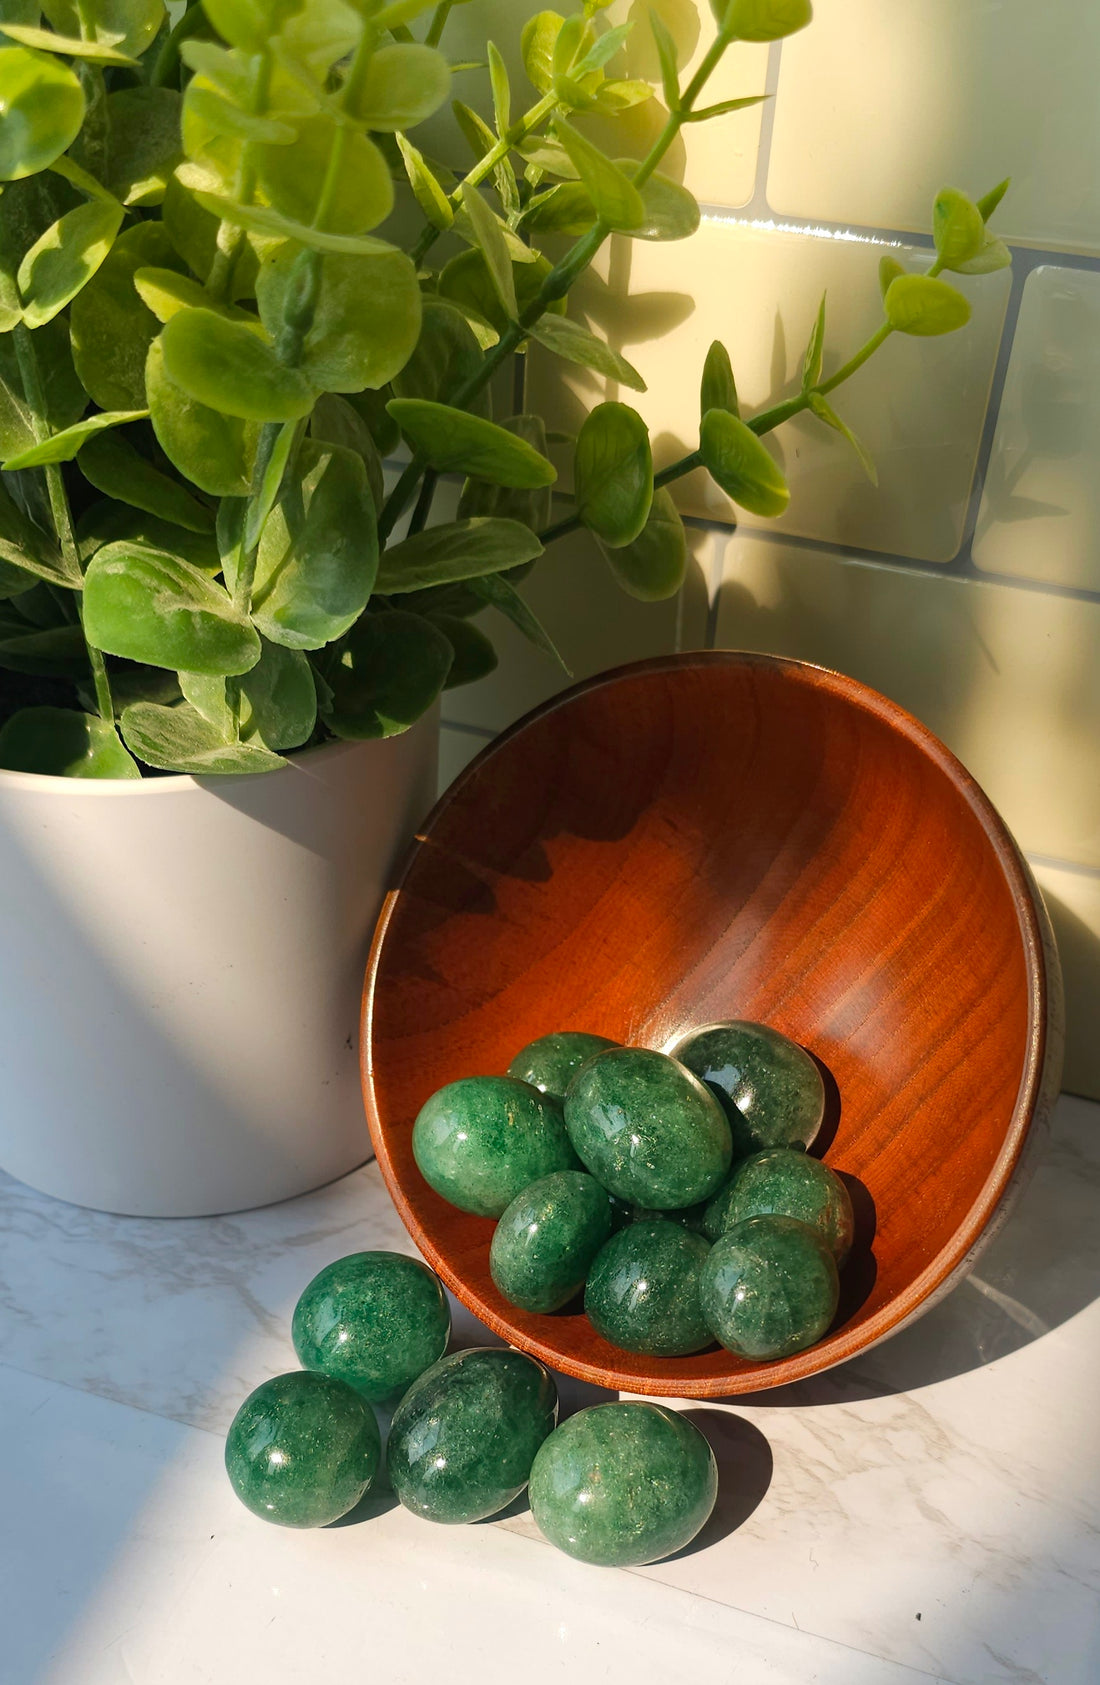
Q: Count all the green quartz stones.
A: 12